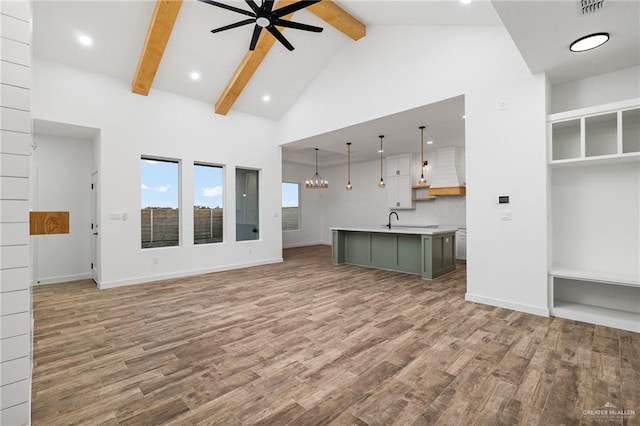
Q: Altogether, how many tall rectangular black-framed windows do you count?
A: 3